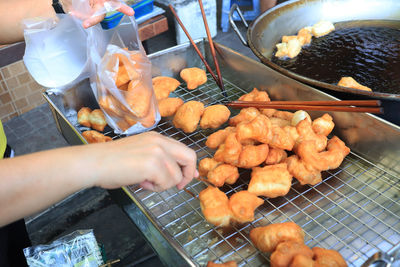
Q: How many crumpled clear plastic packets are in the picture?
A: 1